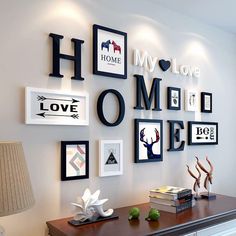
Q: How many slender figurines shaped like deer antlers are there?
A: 2